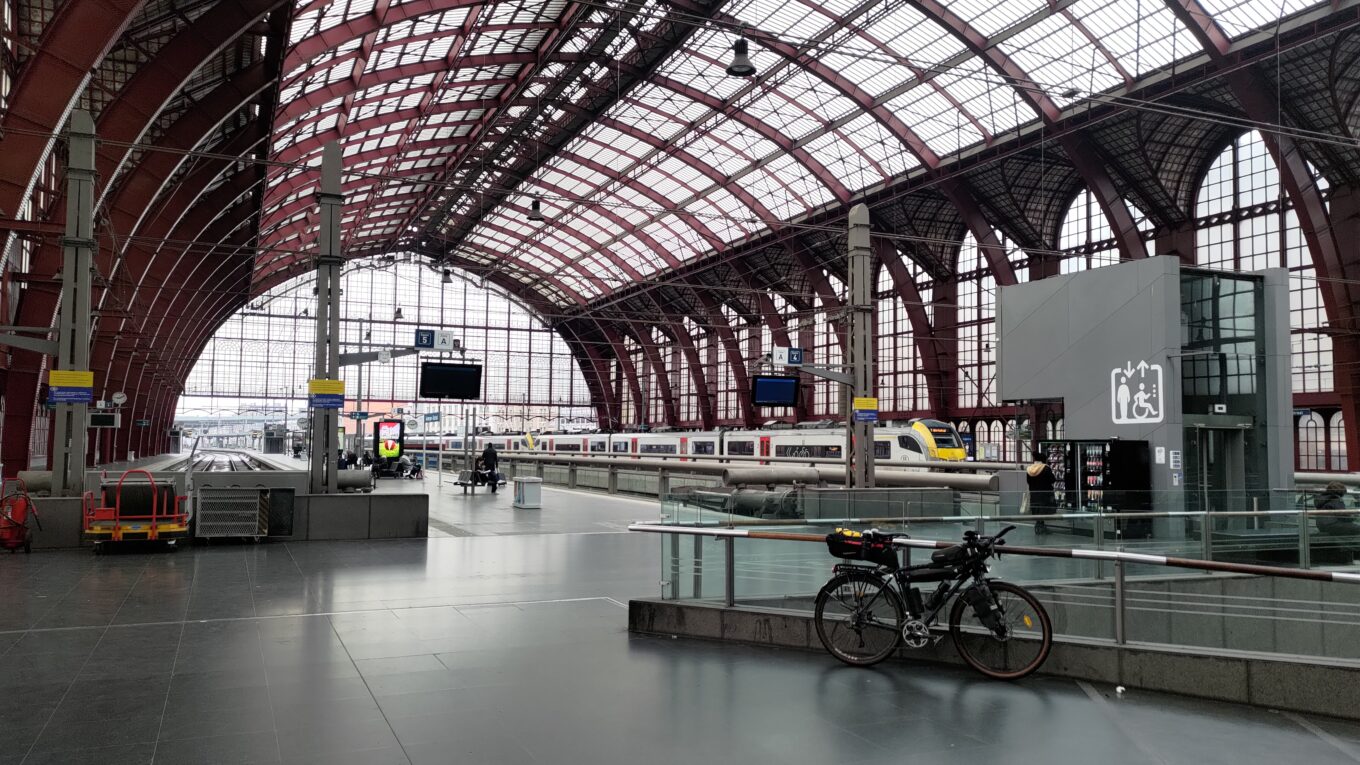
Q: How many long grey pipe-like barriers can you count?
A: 2